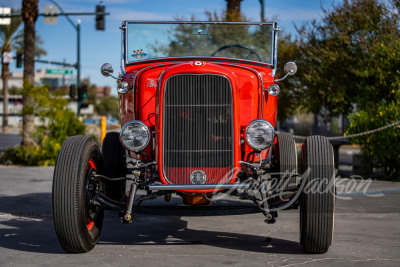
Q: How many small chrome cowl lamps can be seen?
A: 2